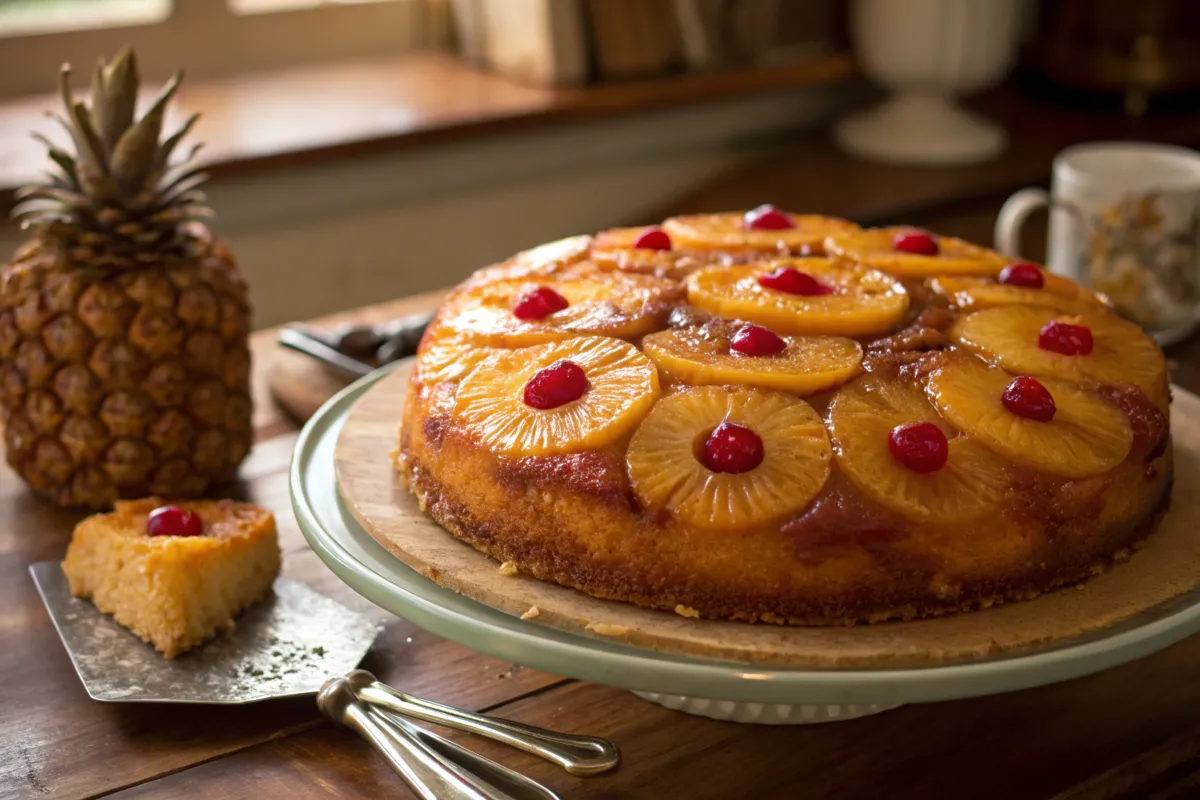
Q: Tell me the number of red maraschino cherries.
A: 13